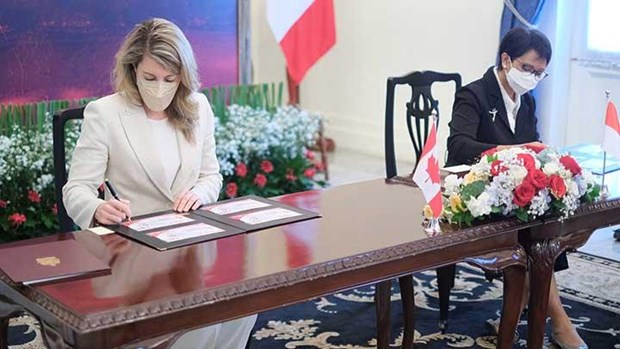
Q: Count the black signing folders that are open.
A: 1